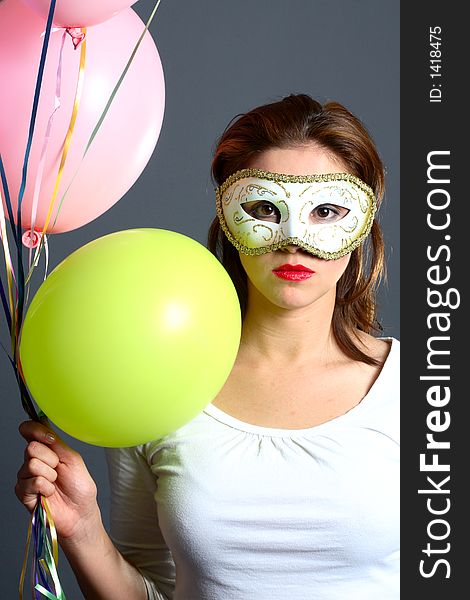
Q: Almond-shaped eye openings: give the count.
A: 2